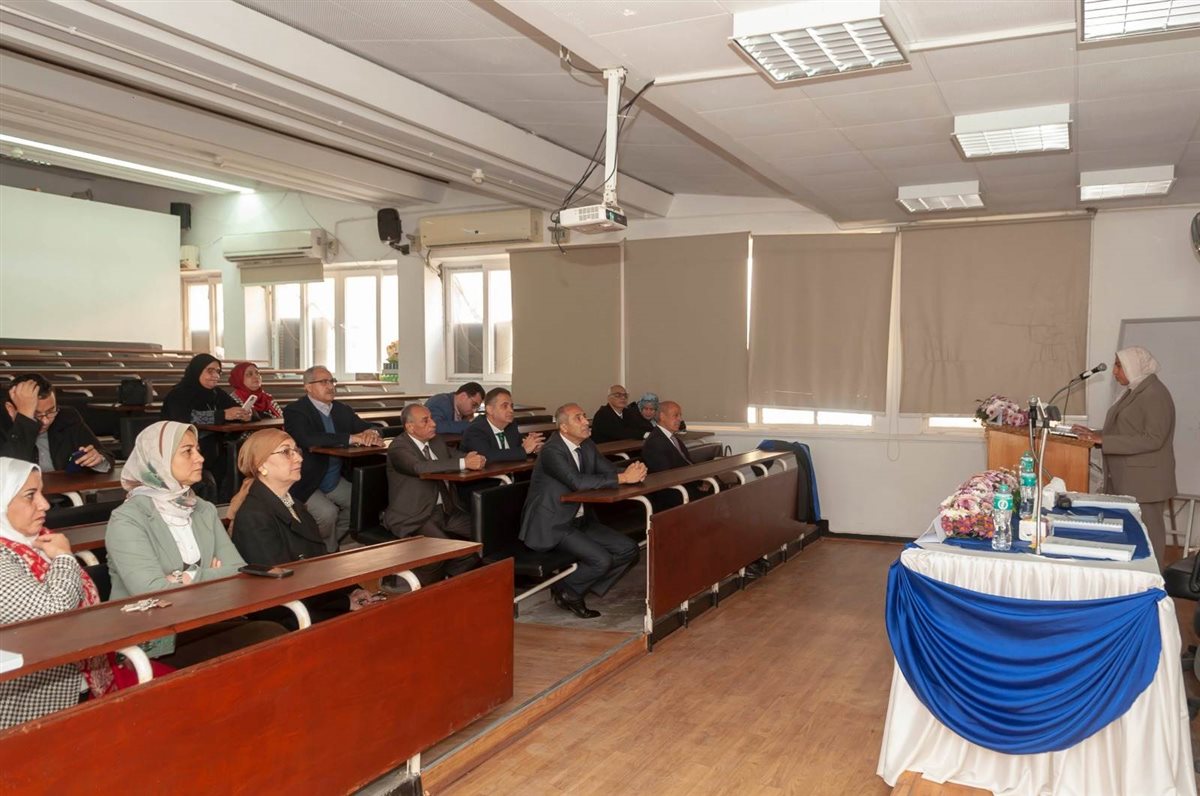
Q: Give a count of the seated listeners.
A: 14